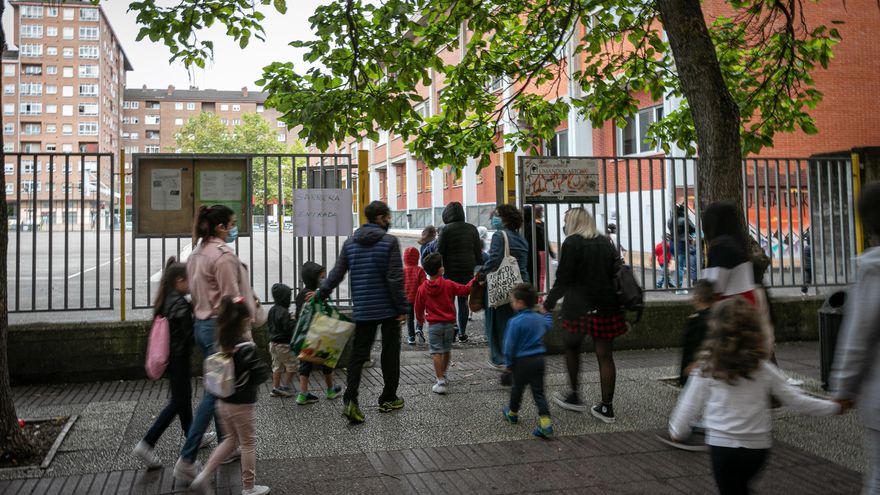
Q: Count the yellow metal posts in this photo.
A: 4